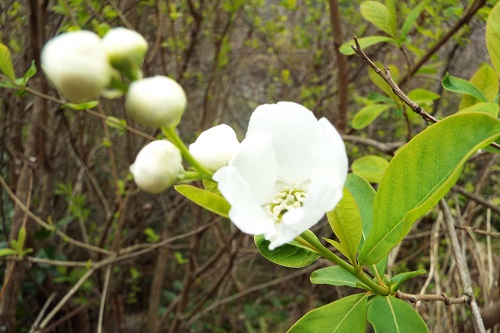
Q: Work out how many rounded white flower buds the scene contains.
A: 5